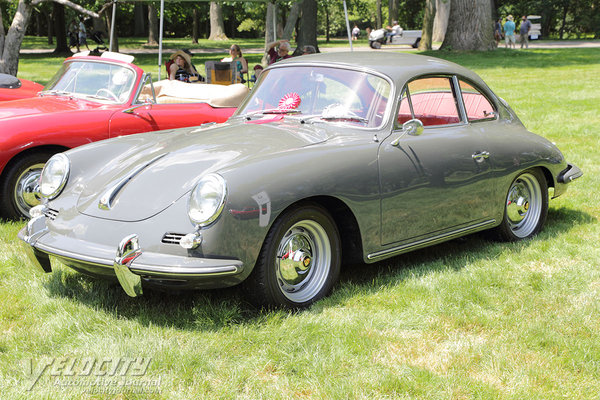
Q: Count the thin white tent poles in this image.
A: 4